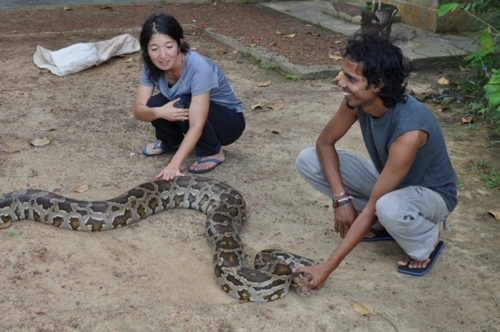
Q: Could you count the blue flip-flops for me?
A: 4